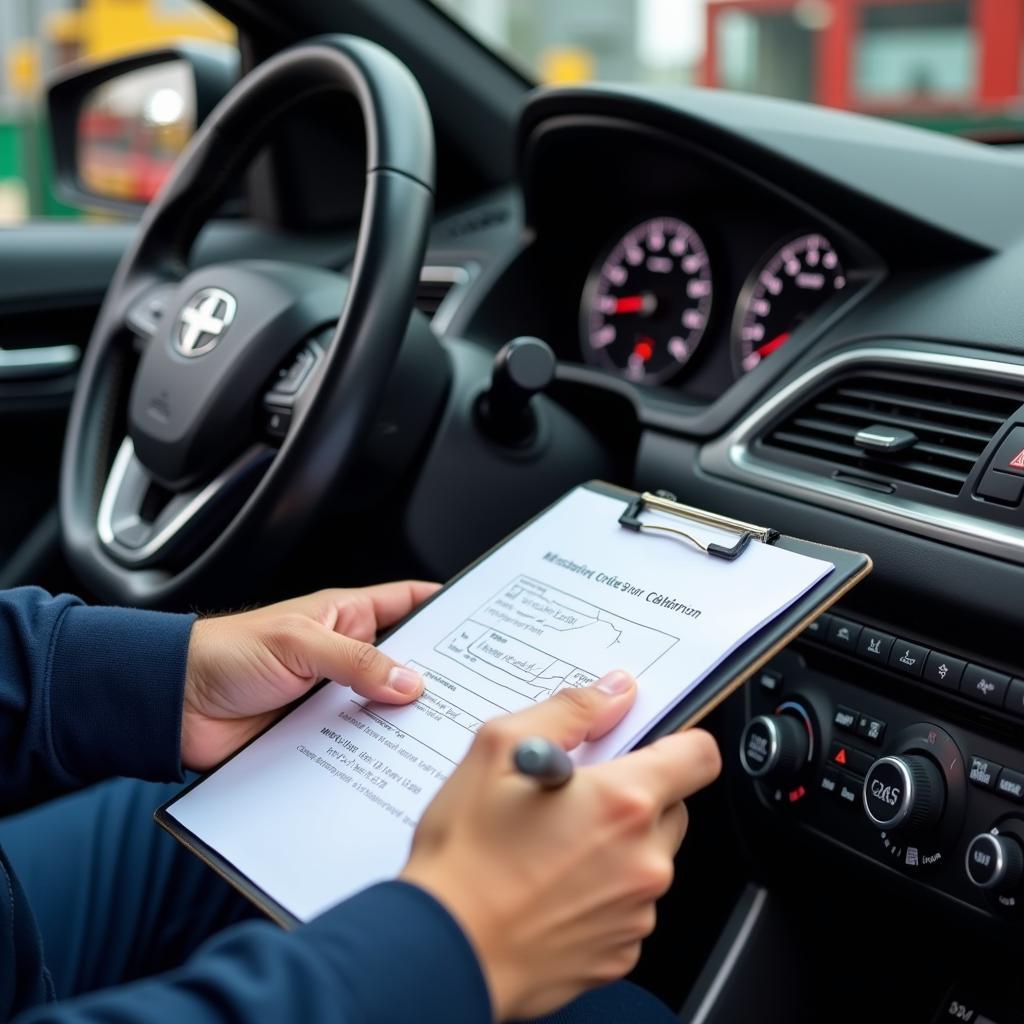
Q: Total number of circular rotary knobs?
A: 3